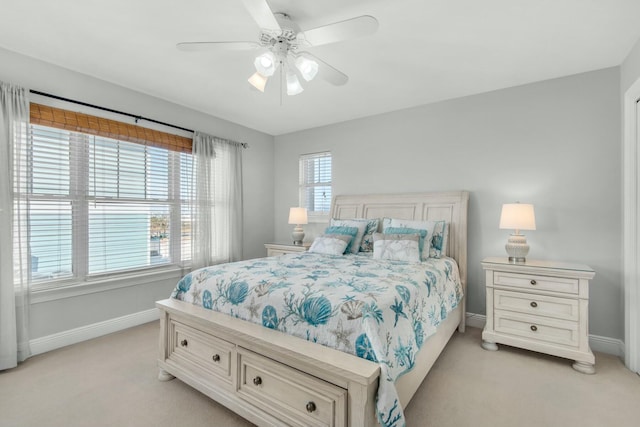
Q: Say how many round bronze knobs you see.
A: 7